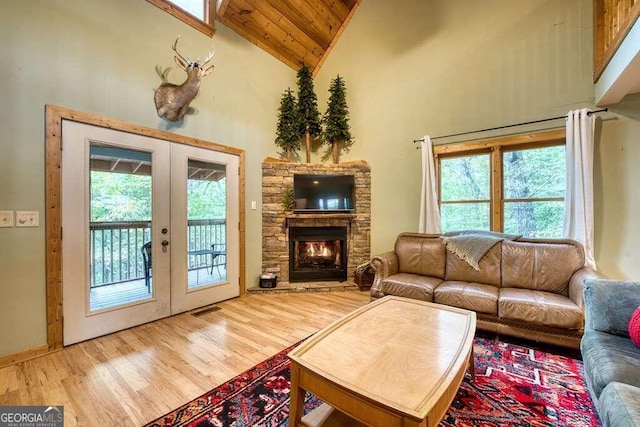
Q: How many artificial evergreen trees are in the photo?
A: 3